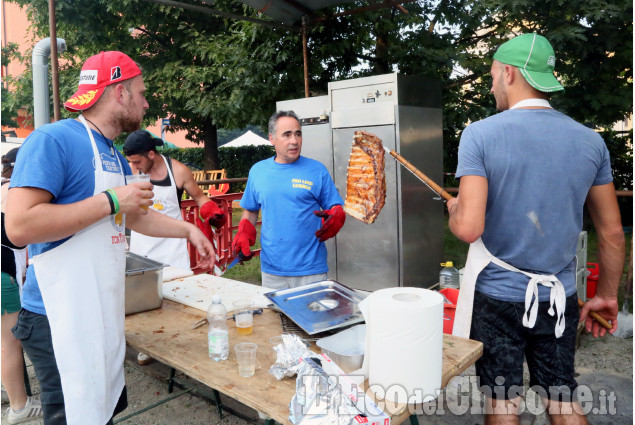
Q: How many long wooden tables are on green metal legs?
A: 1